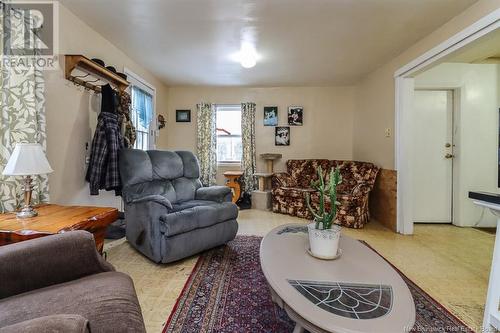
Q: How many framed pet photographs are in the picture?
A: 3